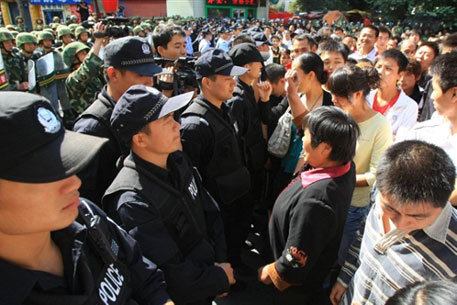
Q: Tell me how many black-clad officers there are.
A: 5